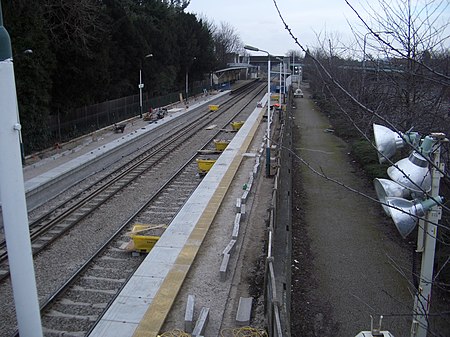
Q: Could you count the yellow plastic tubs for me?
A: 5